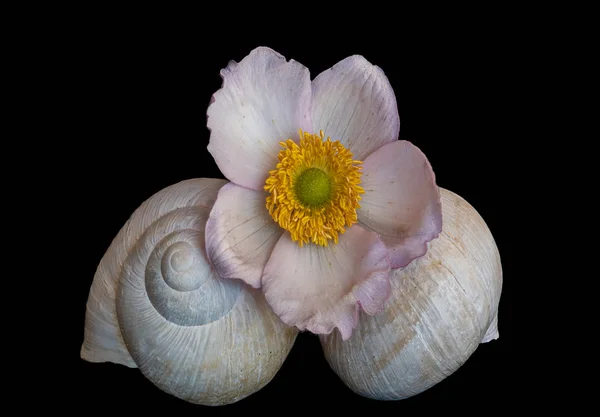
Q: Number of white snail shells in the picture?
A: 2